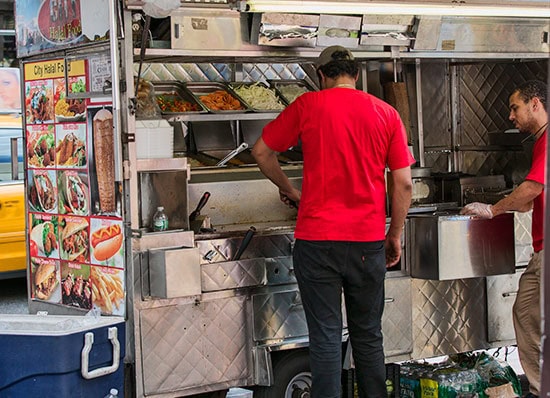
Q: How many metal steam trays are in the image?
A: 4